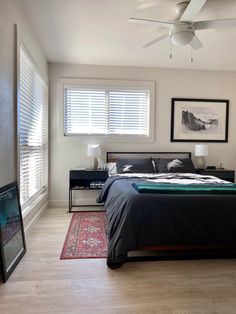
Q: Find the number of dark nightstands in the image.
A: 2